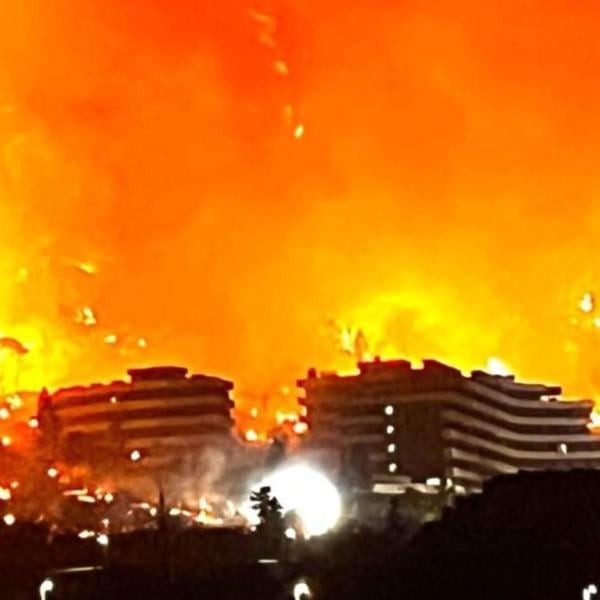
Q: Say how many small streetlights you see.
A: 3